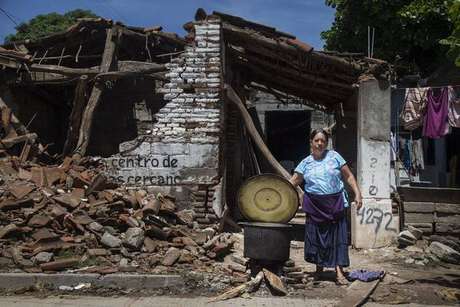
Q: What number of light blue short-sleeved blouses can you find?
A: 1